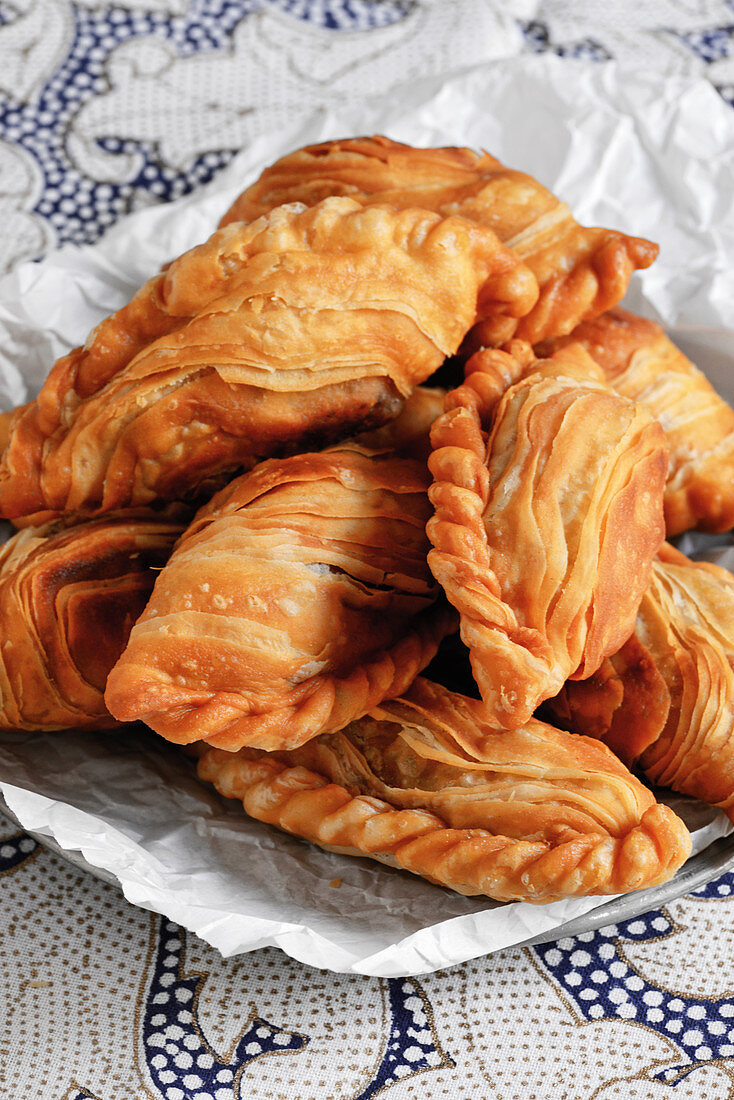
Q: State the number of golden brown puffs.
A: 8